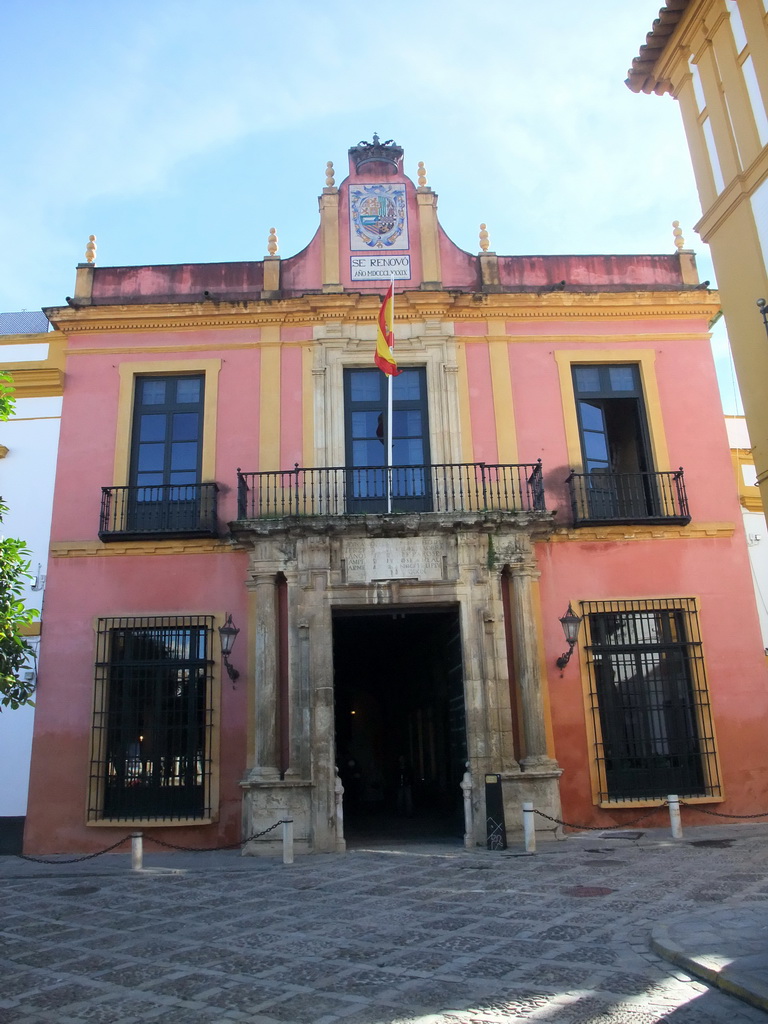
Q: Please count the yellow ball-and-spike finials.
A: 6